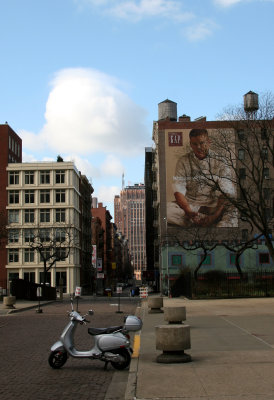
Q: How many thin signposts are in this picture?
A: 3